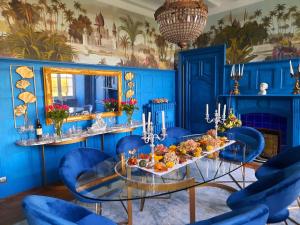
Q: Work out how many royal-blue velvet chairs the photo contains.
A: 8